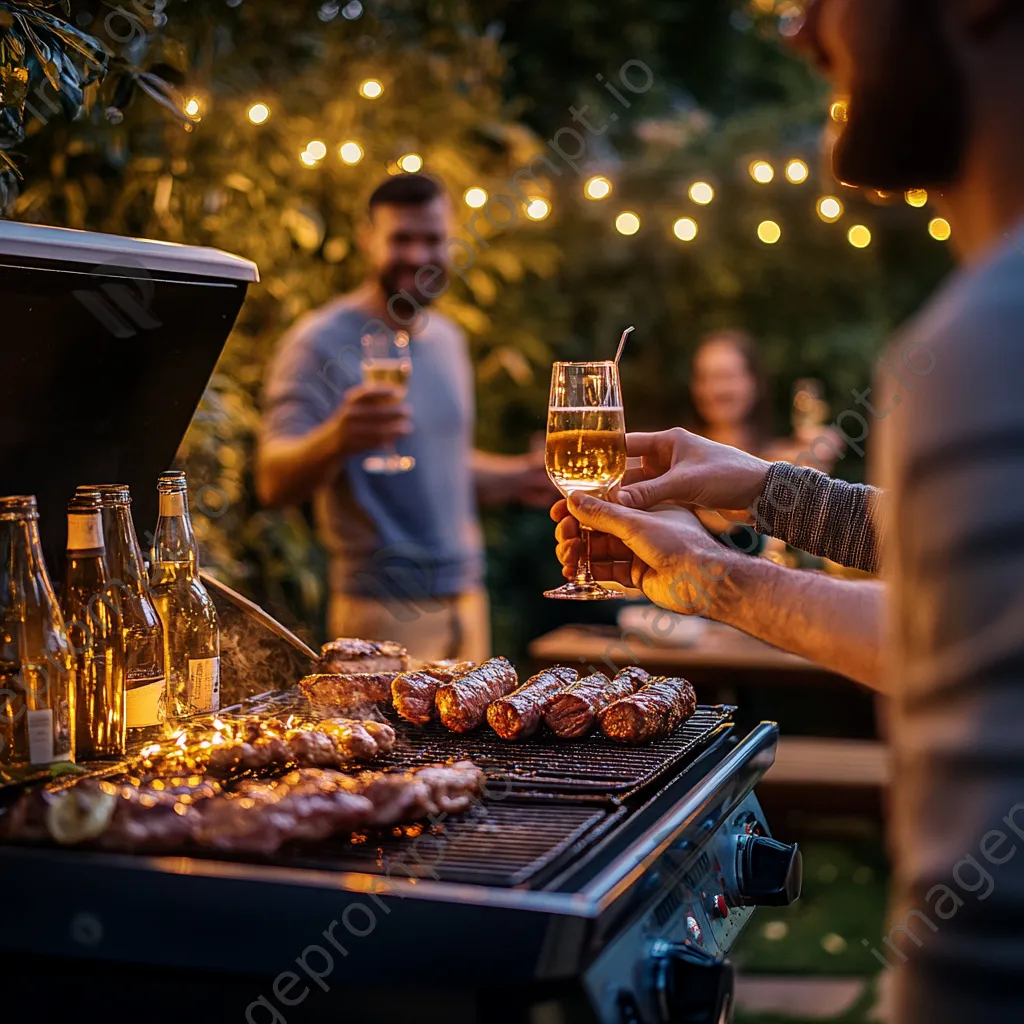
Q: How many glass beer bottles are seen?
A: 4